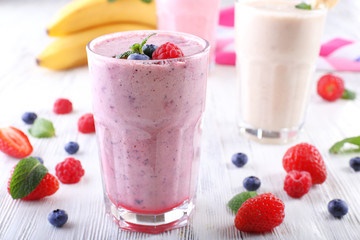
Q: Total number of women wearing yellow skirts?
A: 0